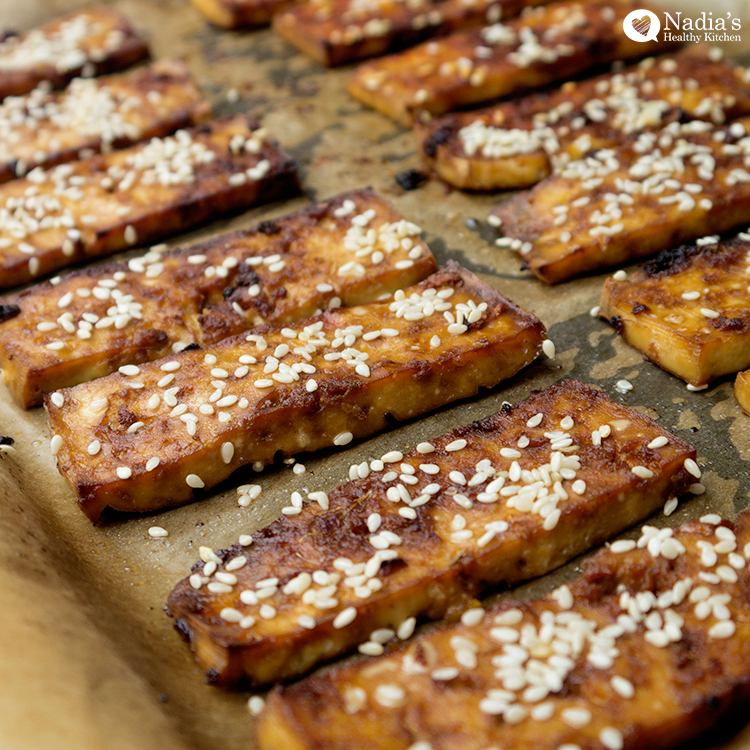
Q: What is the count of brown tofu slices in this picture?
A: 14